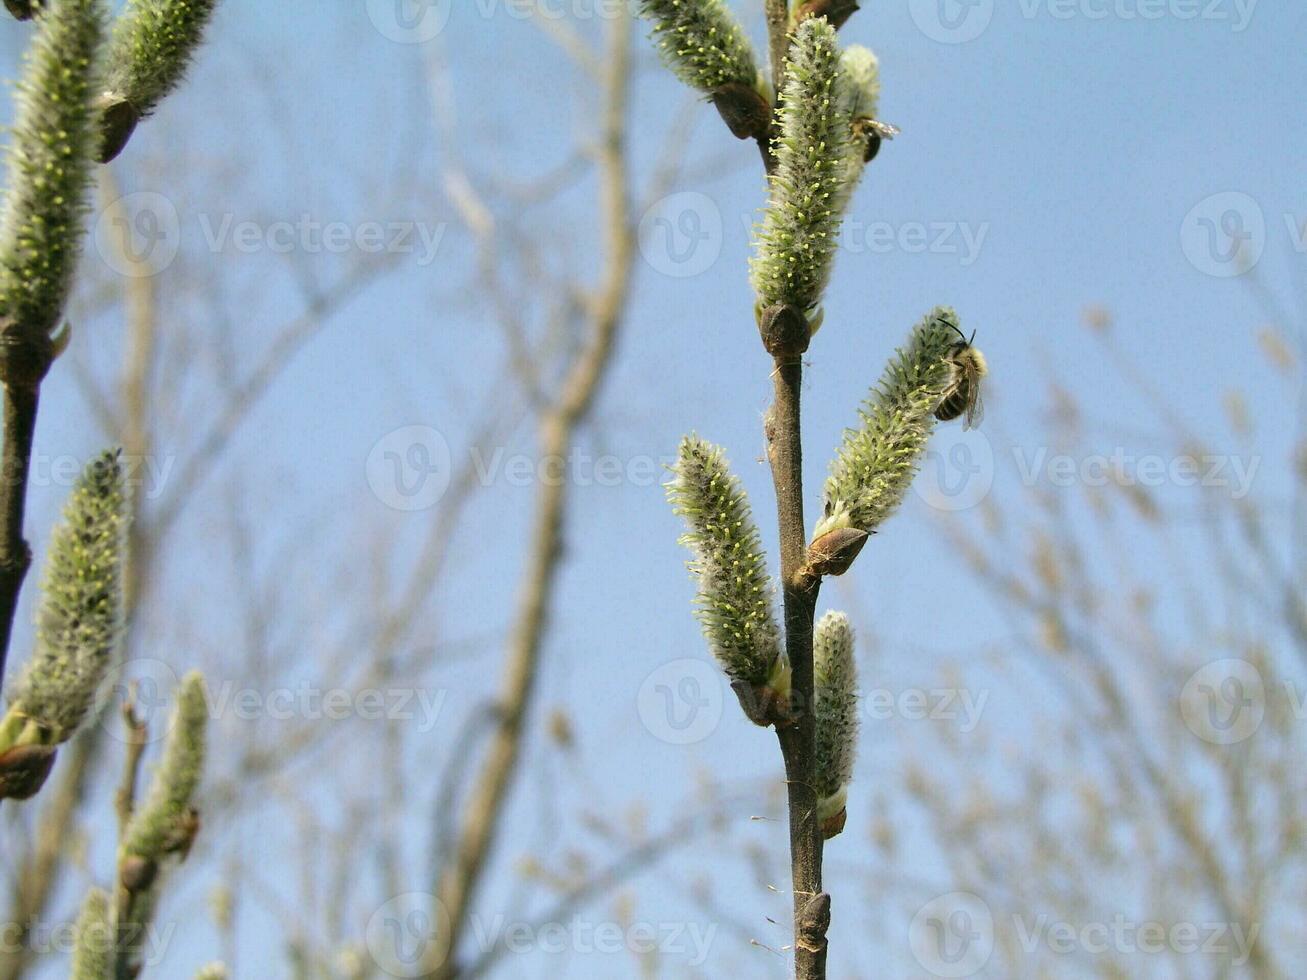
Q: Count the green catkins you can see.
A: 11